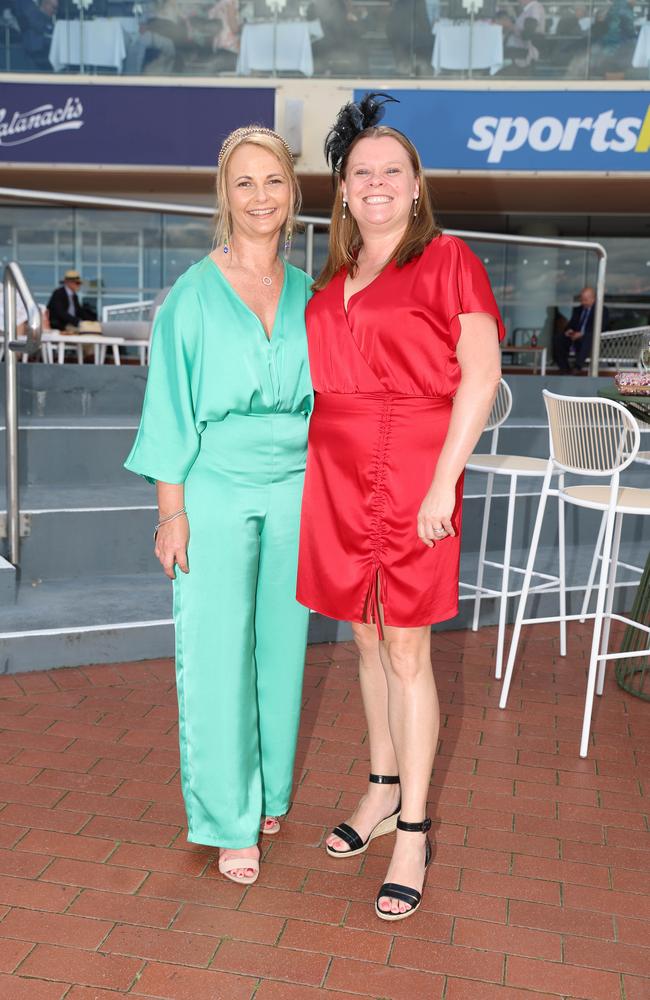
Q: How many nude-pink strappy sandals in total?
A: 2